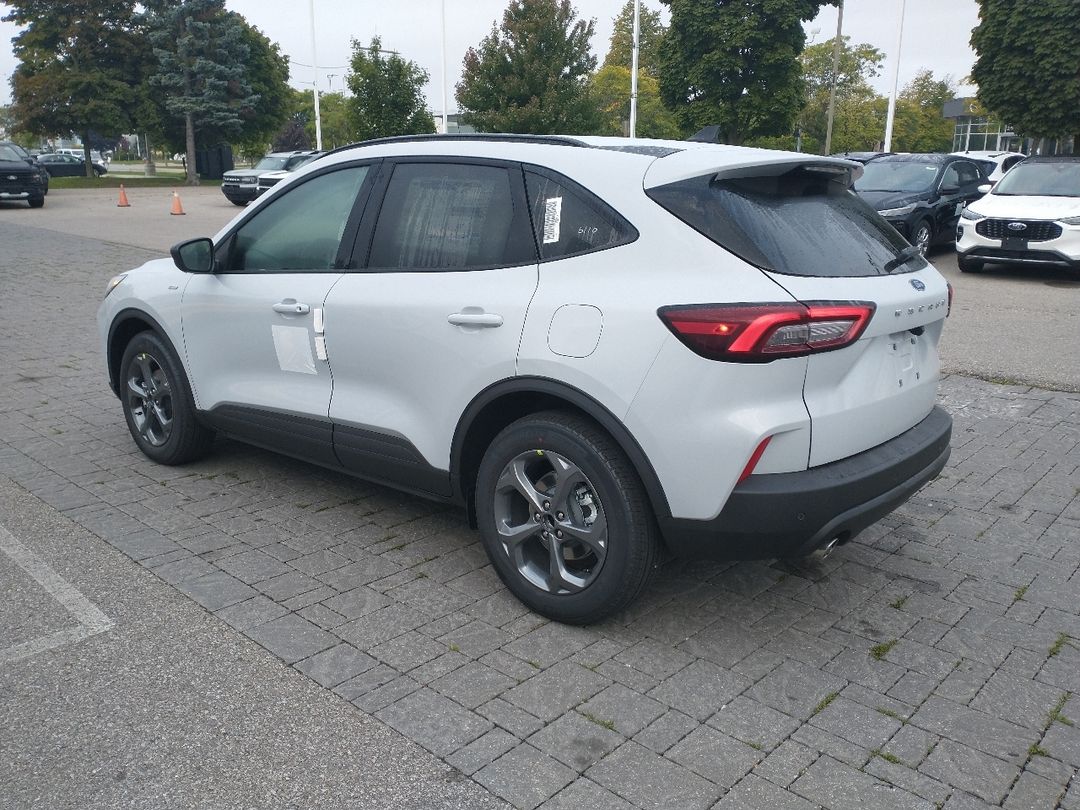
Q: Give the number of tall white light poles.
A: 4